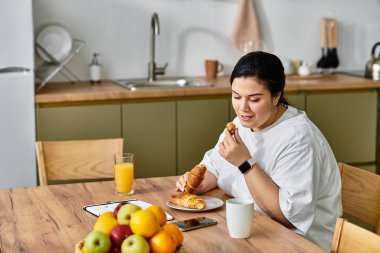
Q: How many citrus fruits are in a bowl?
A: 5